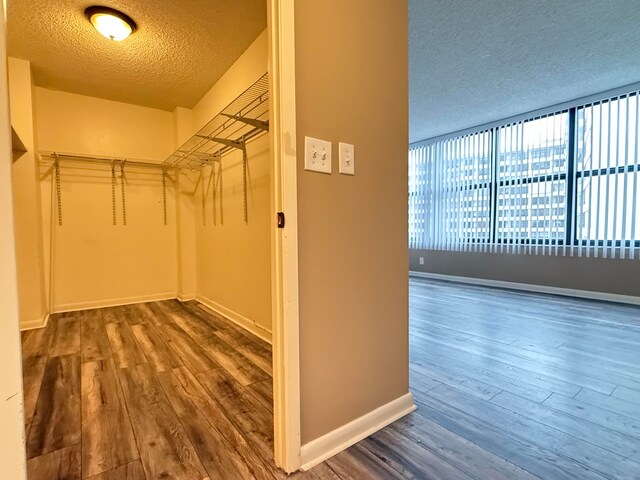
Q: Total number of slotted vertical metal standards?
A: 8